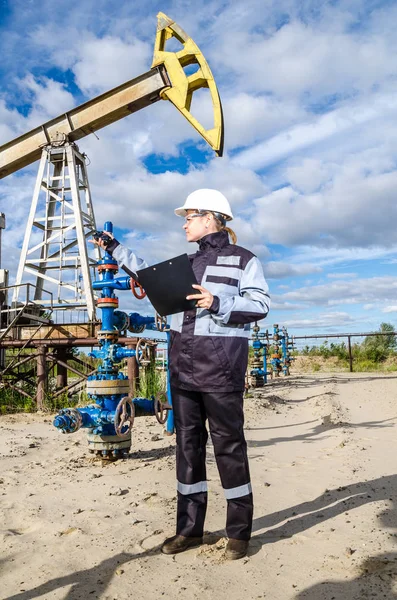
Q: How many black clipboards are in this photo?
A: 1